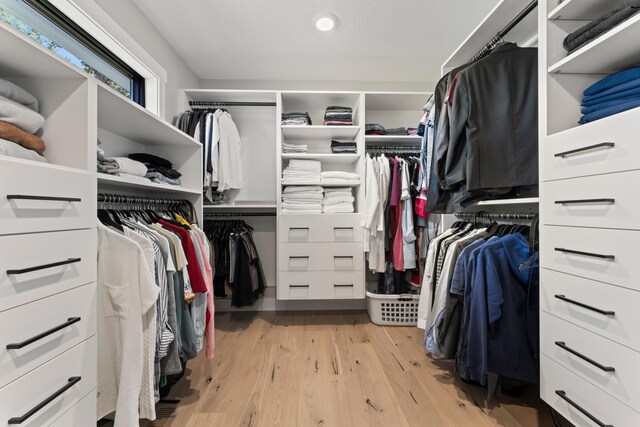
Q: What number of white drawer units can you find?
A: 3